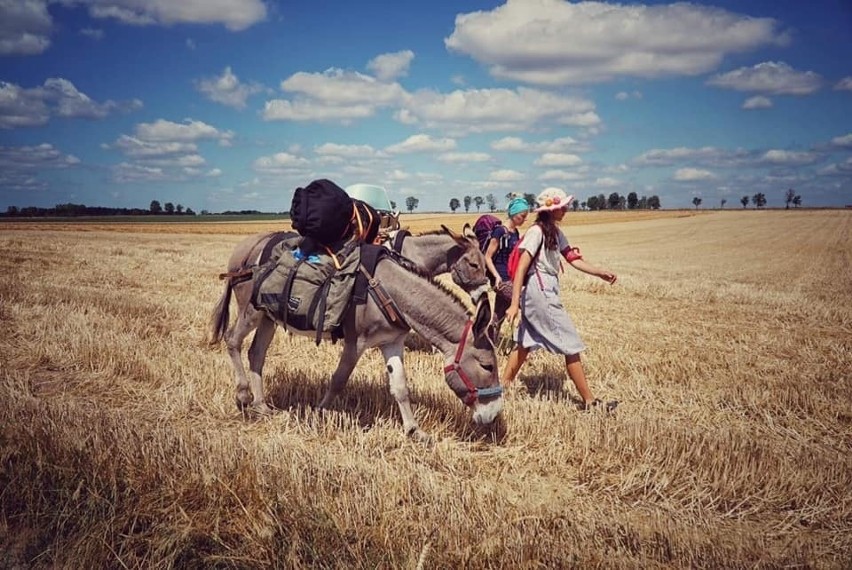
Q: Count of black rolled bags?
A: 1